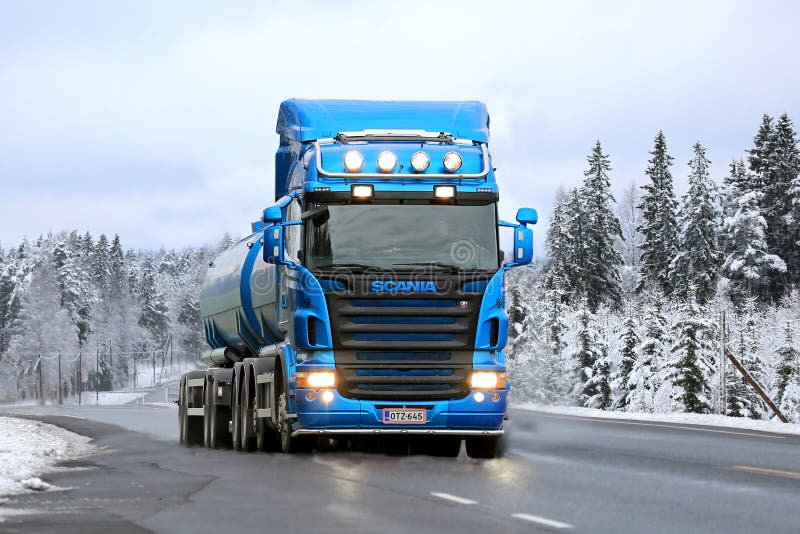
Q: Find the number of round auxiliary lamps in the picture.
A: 4